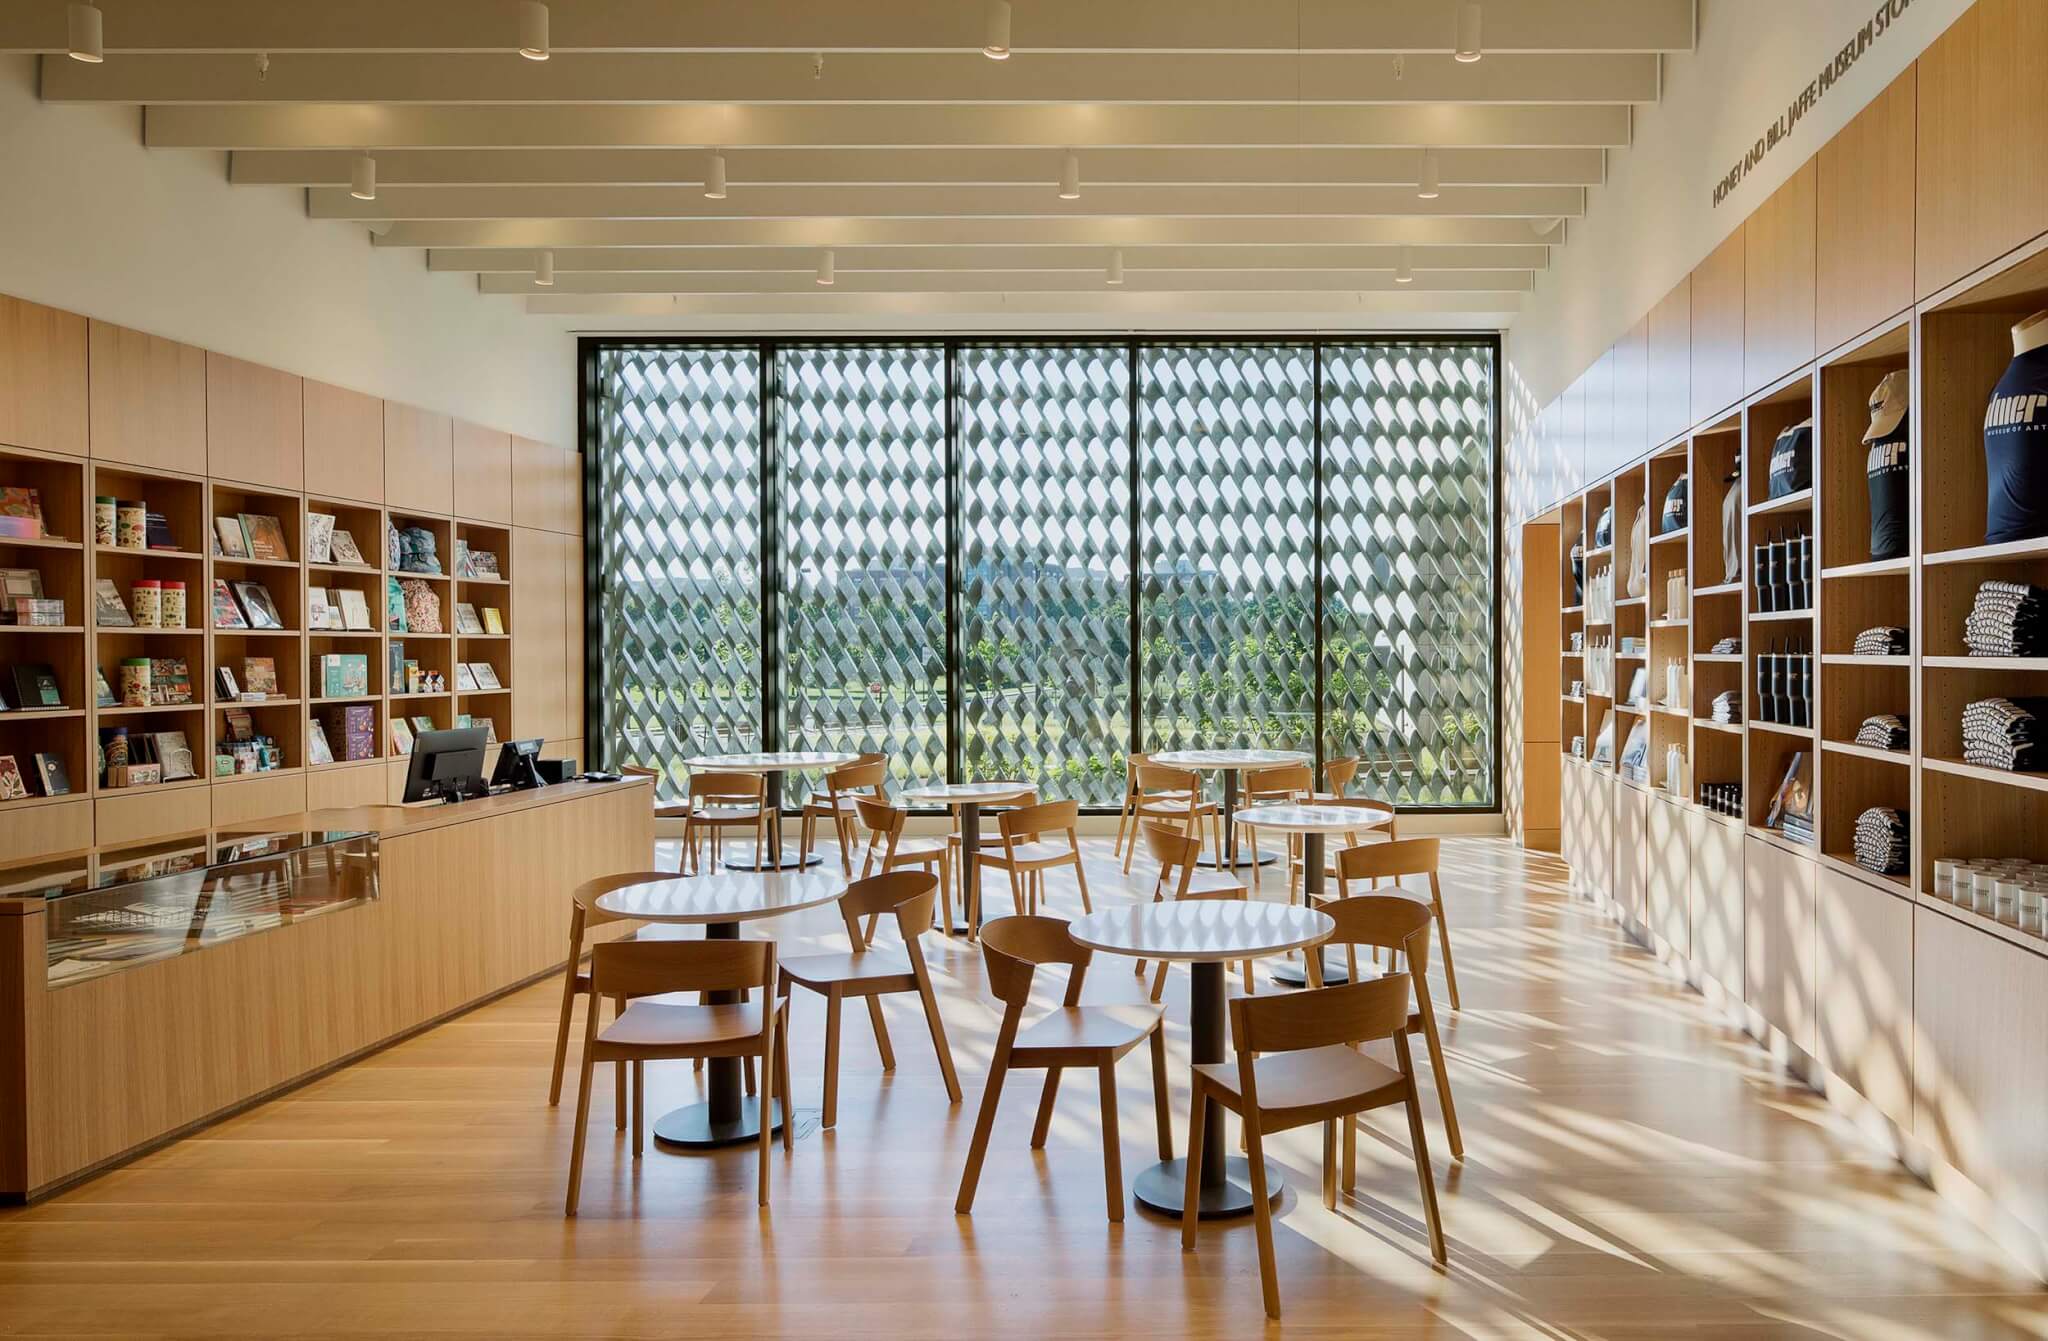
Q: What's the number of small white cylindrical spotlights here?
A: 12